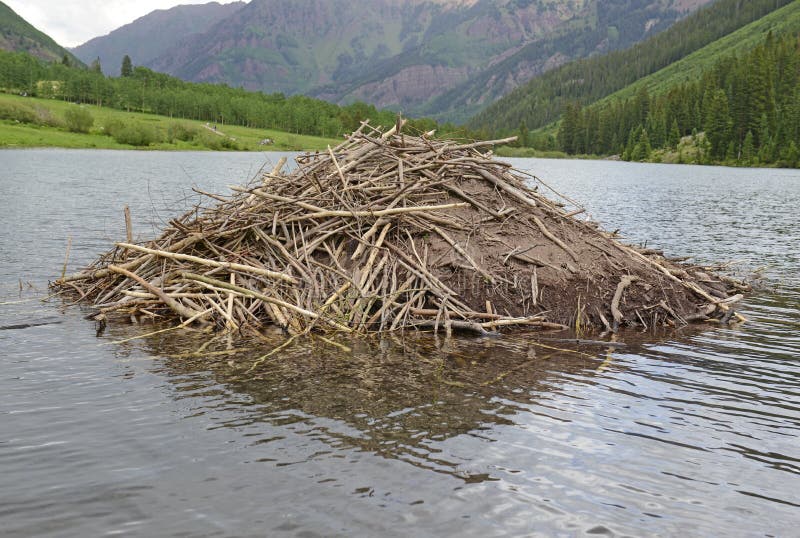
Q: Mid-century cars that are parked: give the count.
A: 0